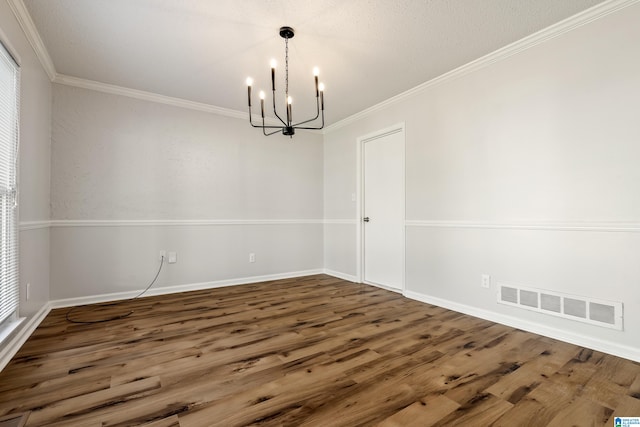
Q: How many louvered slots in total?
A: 5